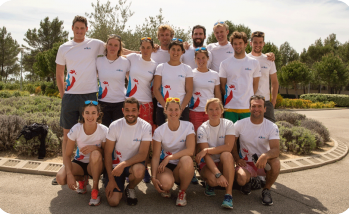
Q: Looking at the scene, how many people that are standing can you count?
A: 10